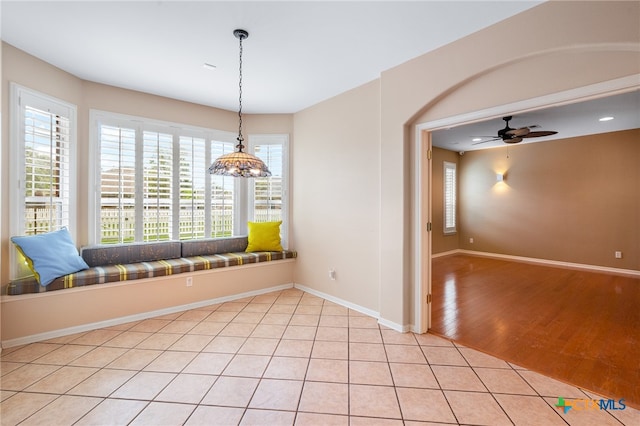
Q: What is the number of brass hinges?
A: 3